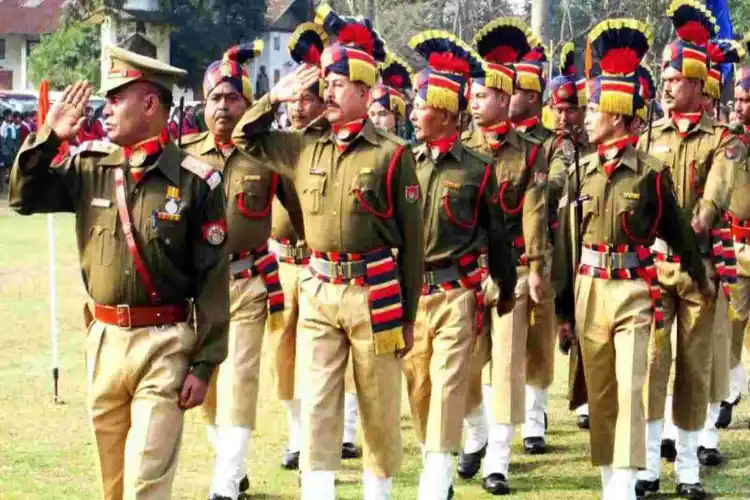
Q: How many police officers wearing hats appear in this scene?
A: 14